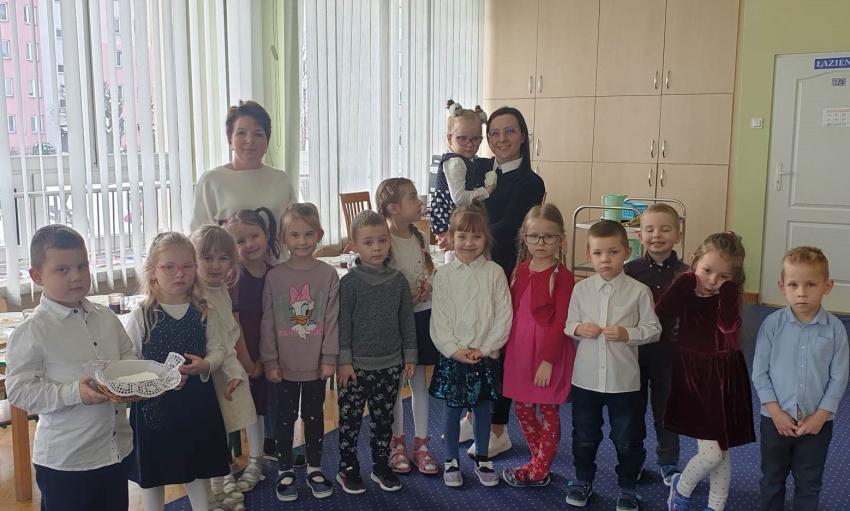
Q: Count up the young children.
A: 14